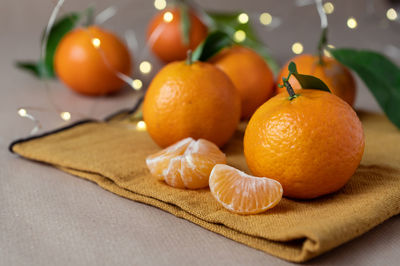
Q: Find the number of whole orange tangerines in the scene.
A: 6